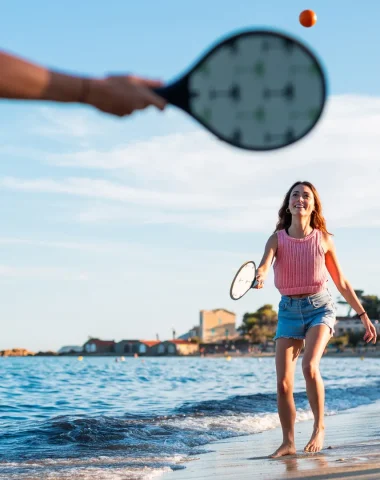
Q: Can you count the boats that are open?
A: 0